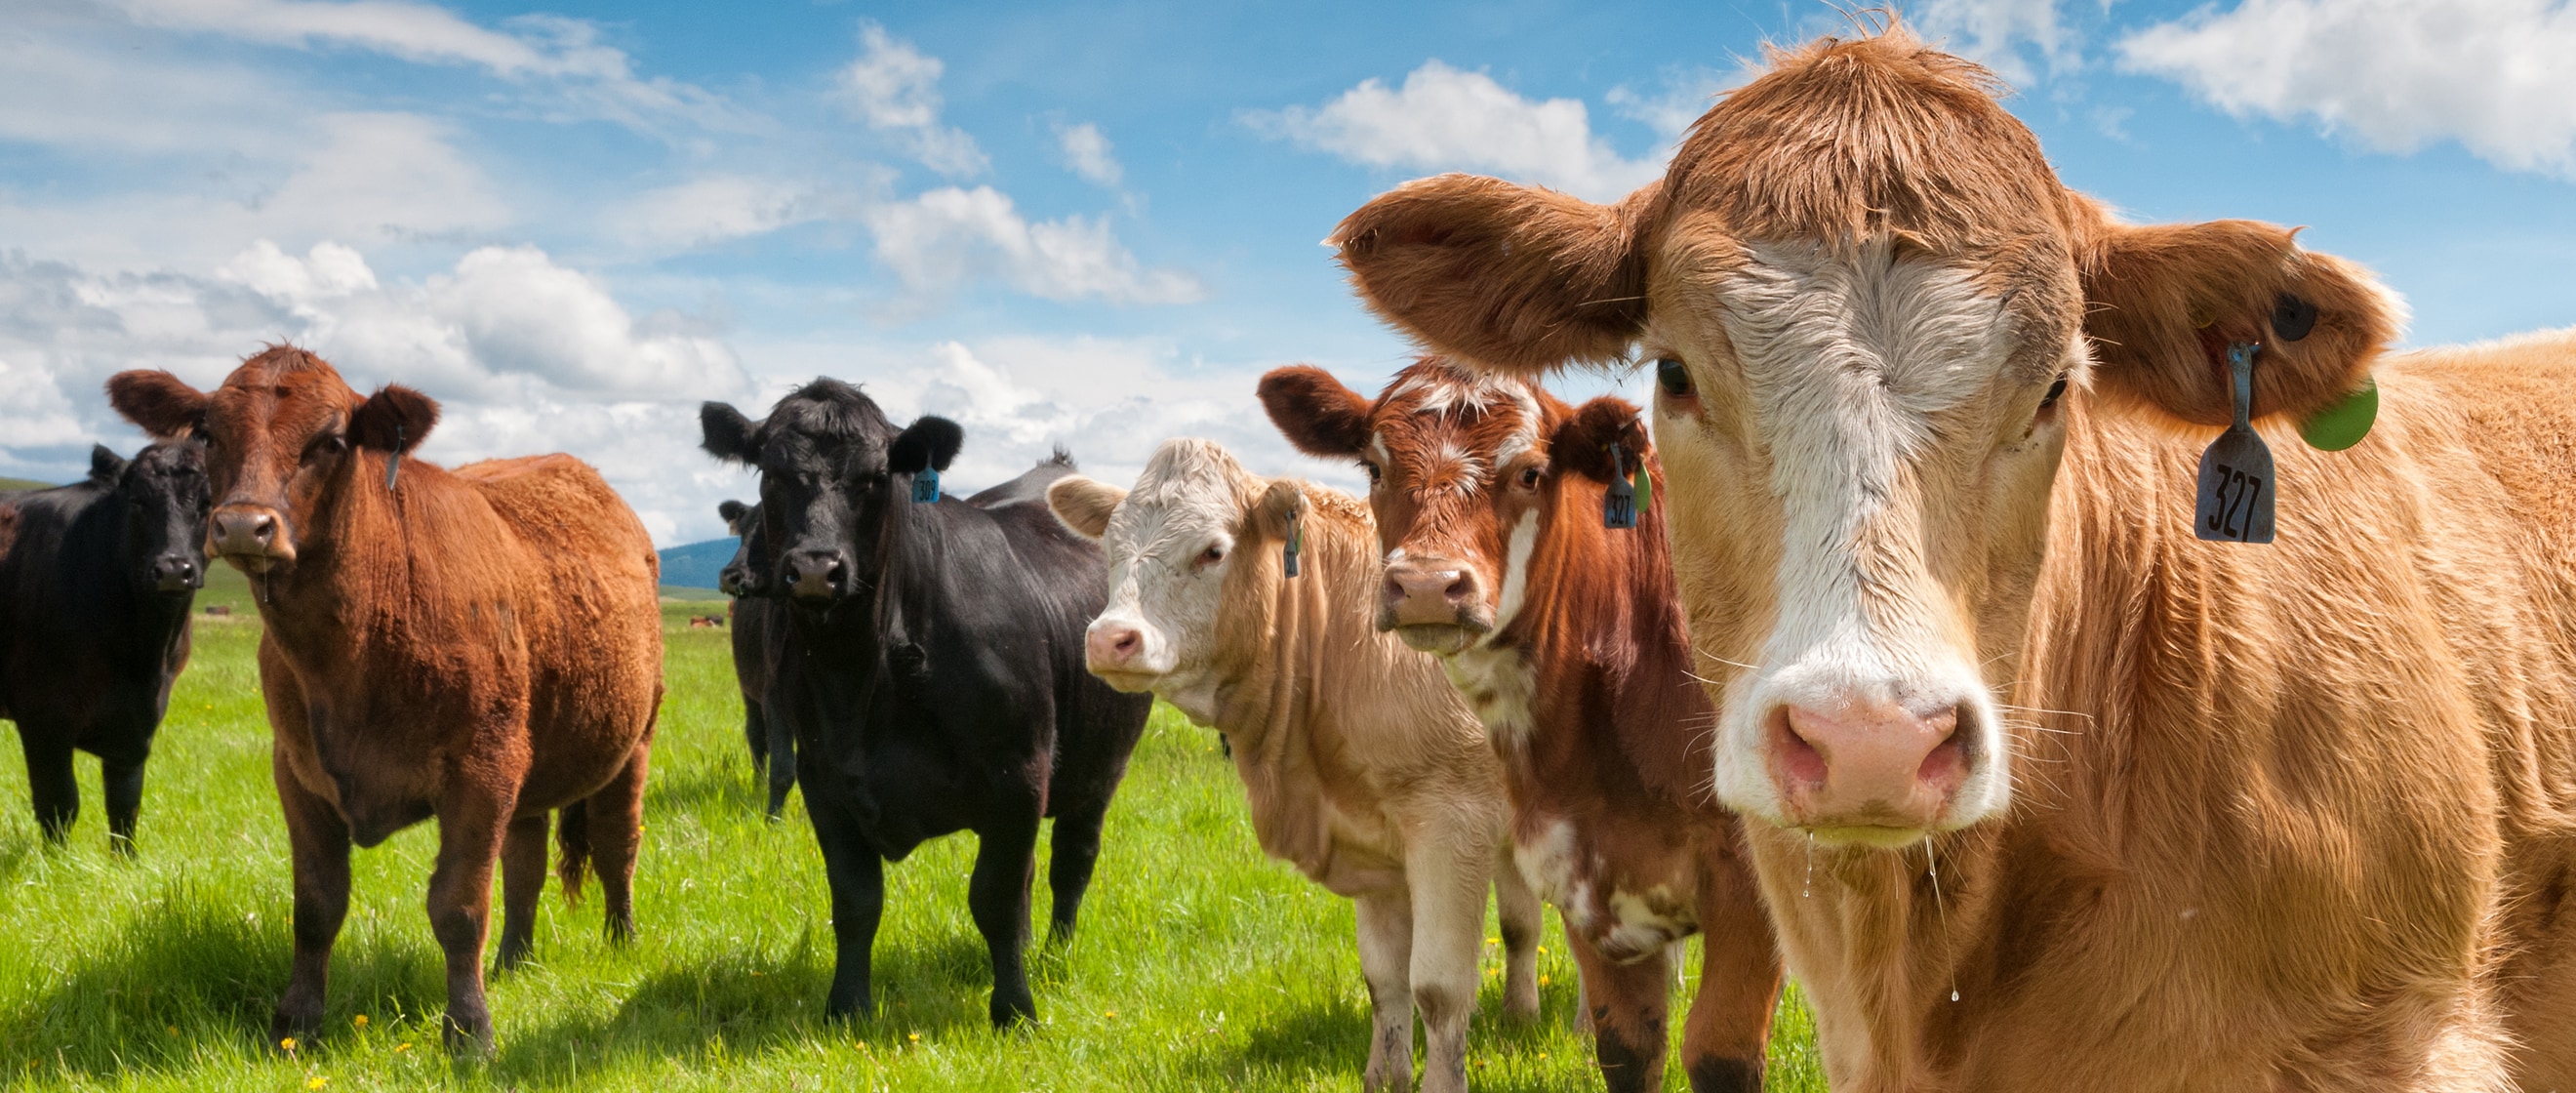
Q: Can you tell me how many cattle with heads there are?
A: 7